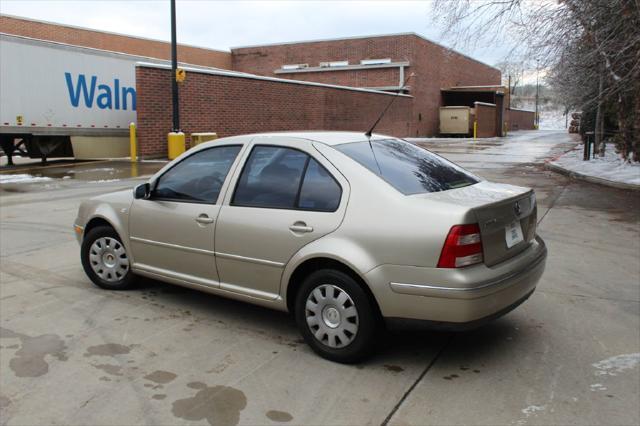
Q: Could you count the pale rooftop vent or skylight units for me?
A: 3